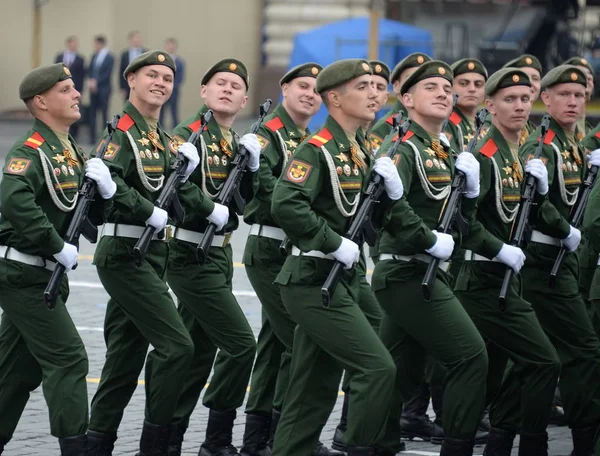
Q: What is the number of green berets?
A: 13